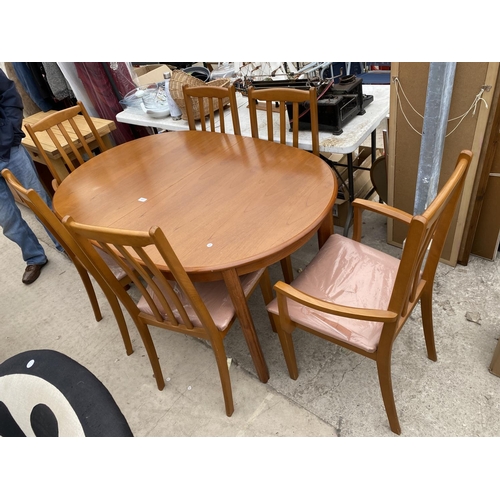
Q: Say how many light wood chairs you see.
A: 6